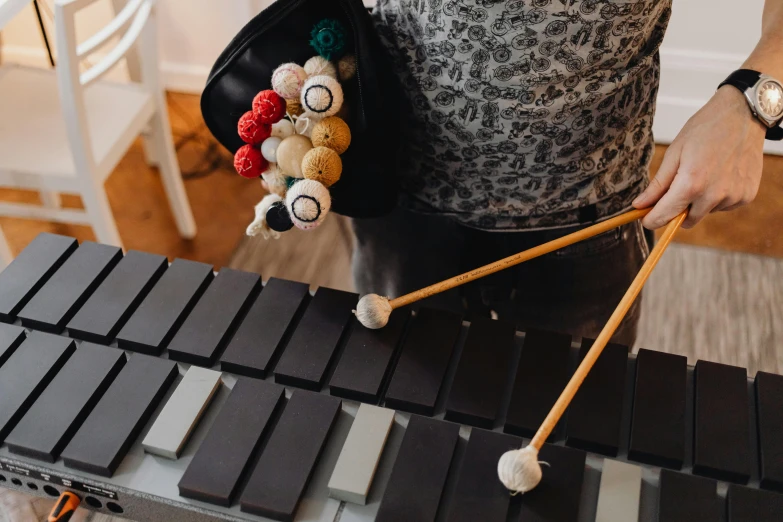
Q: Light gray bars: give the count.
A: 3